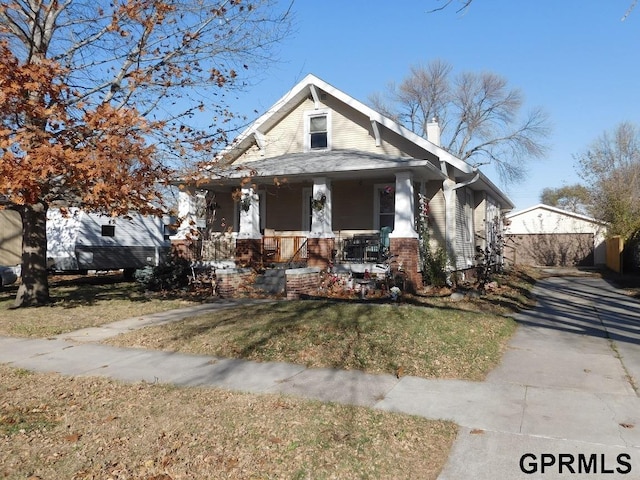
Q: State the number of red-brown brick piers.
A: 4